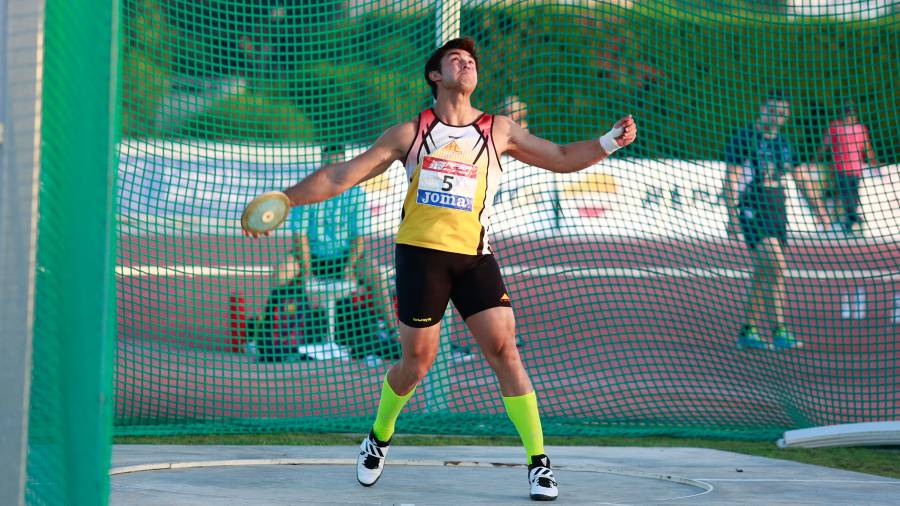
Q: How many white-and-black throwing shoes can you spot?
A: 2